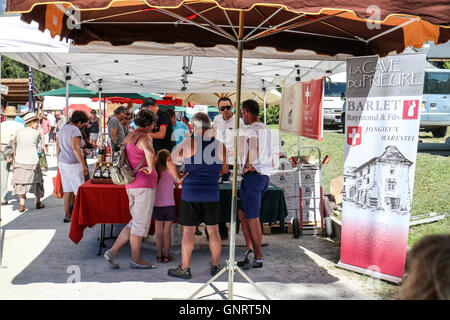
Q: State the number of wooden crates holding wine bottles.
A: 1